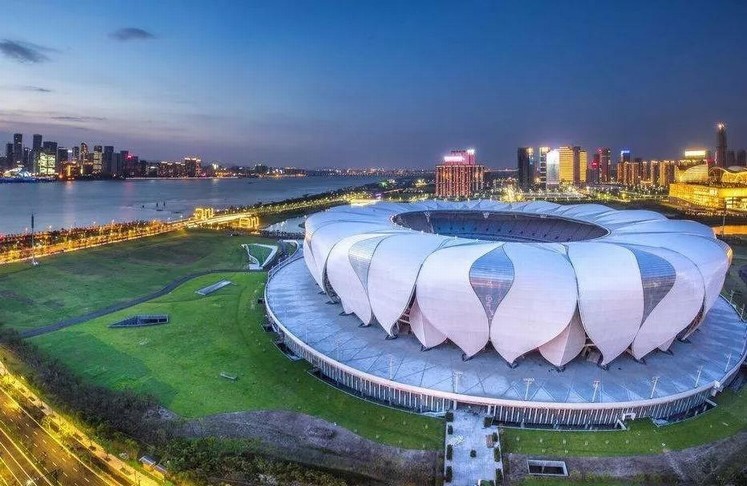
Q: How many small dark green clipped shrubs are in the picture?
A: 9